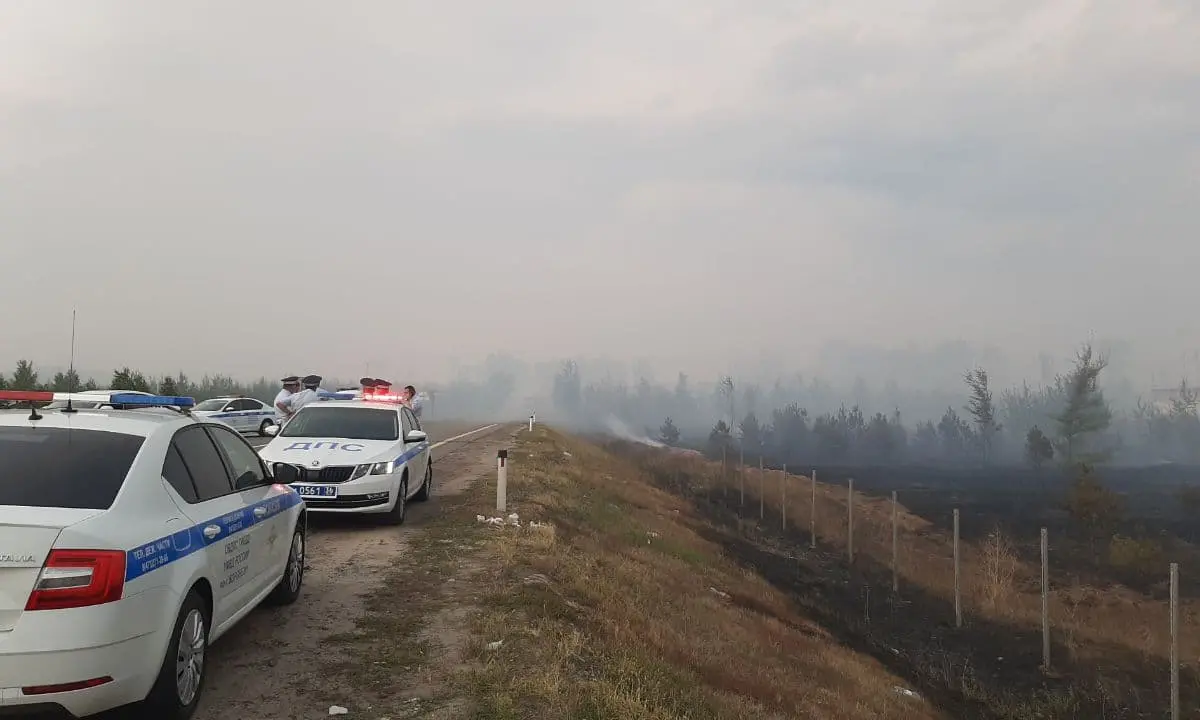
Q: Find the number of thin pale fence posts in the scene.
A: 10